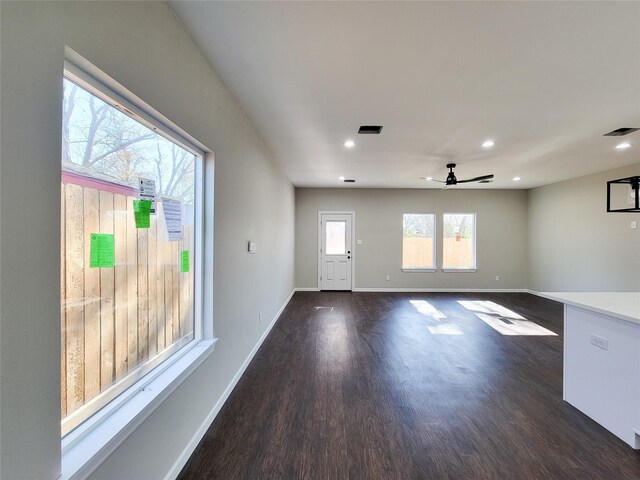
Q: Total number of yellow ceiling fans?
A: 0